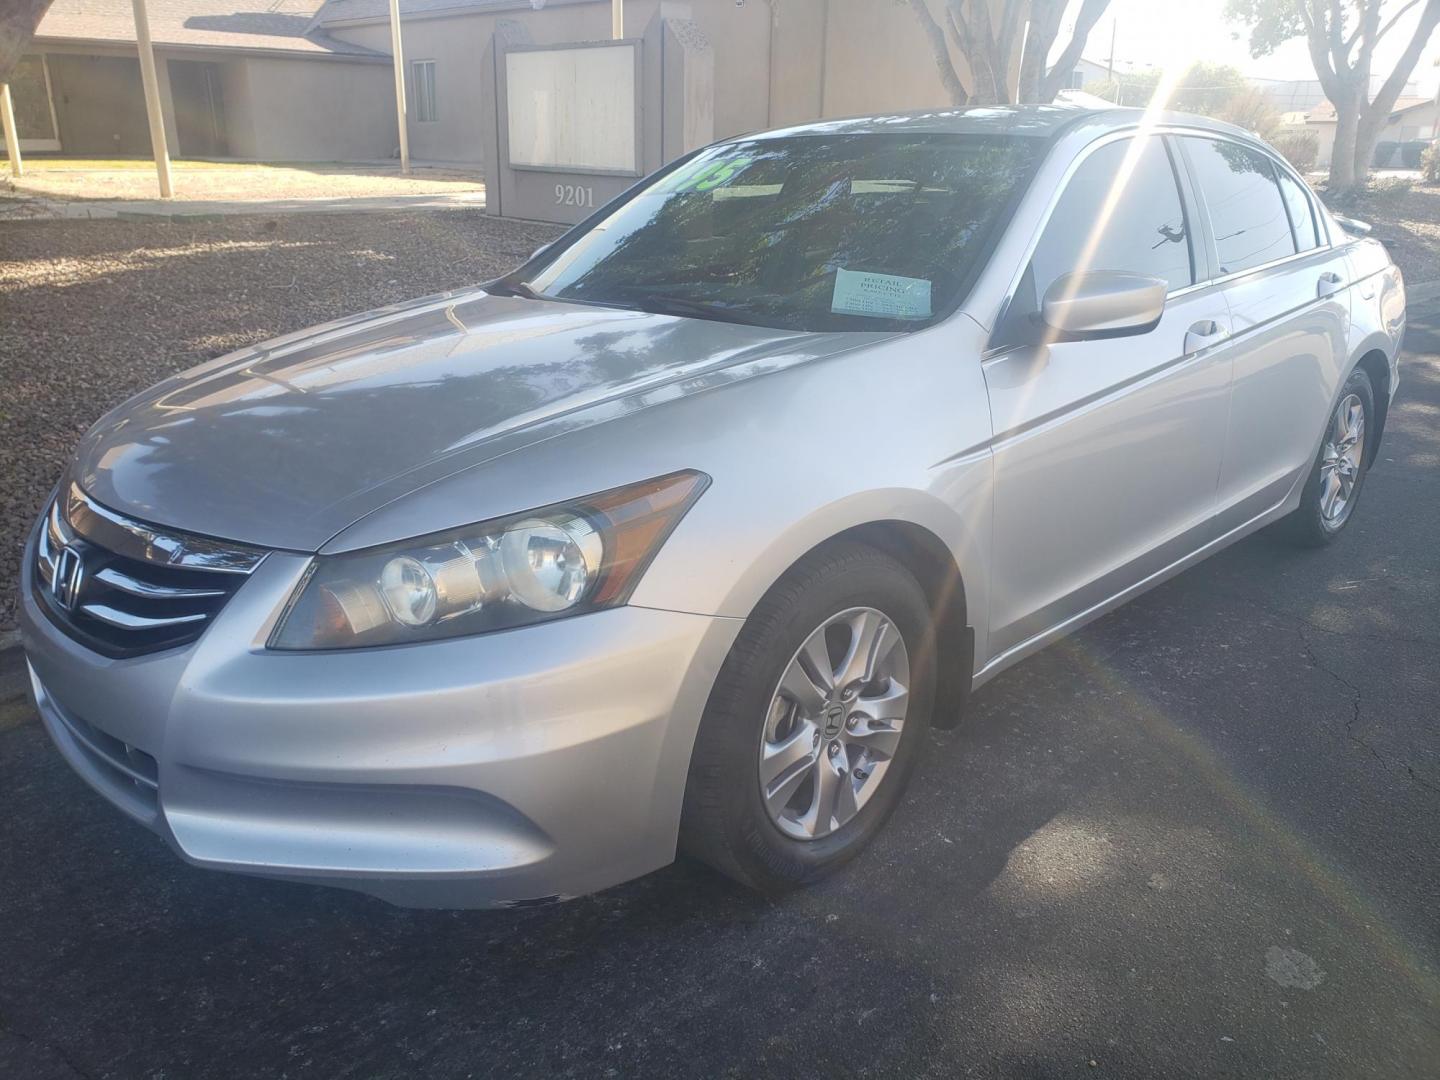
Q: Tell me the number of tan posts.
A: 4